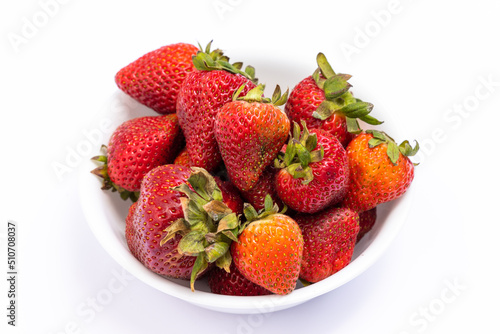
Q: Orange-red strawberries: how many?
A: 2